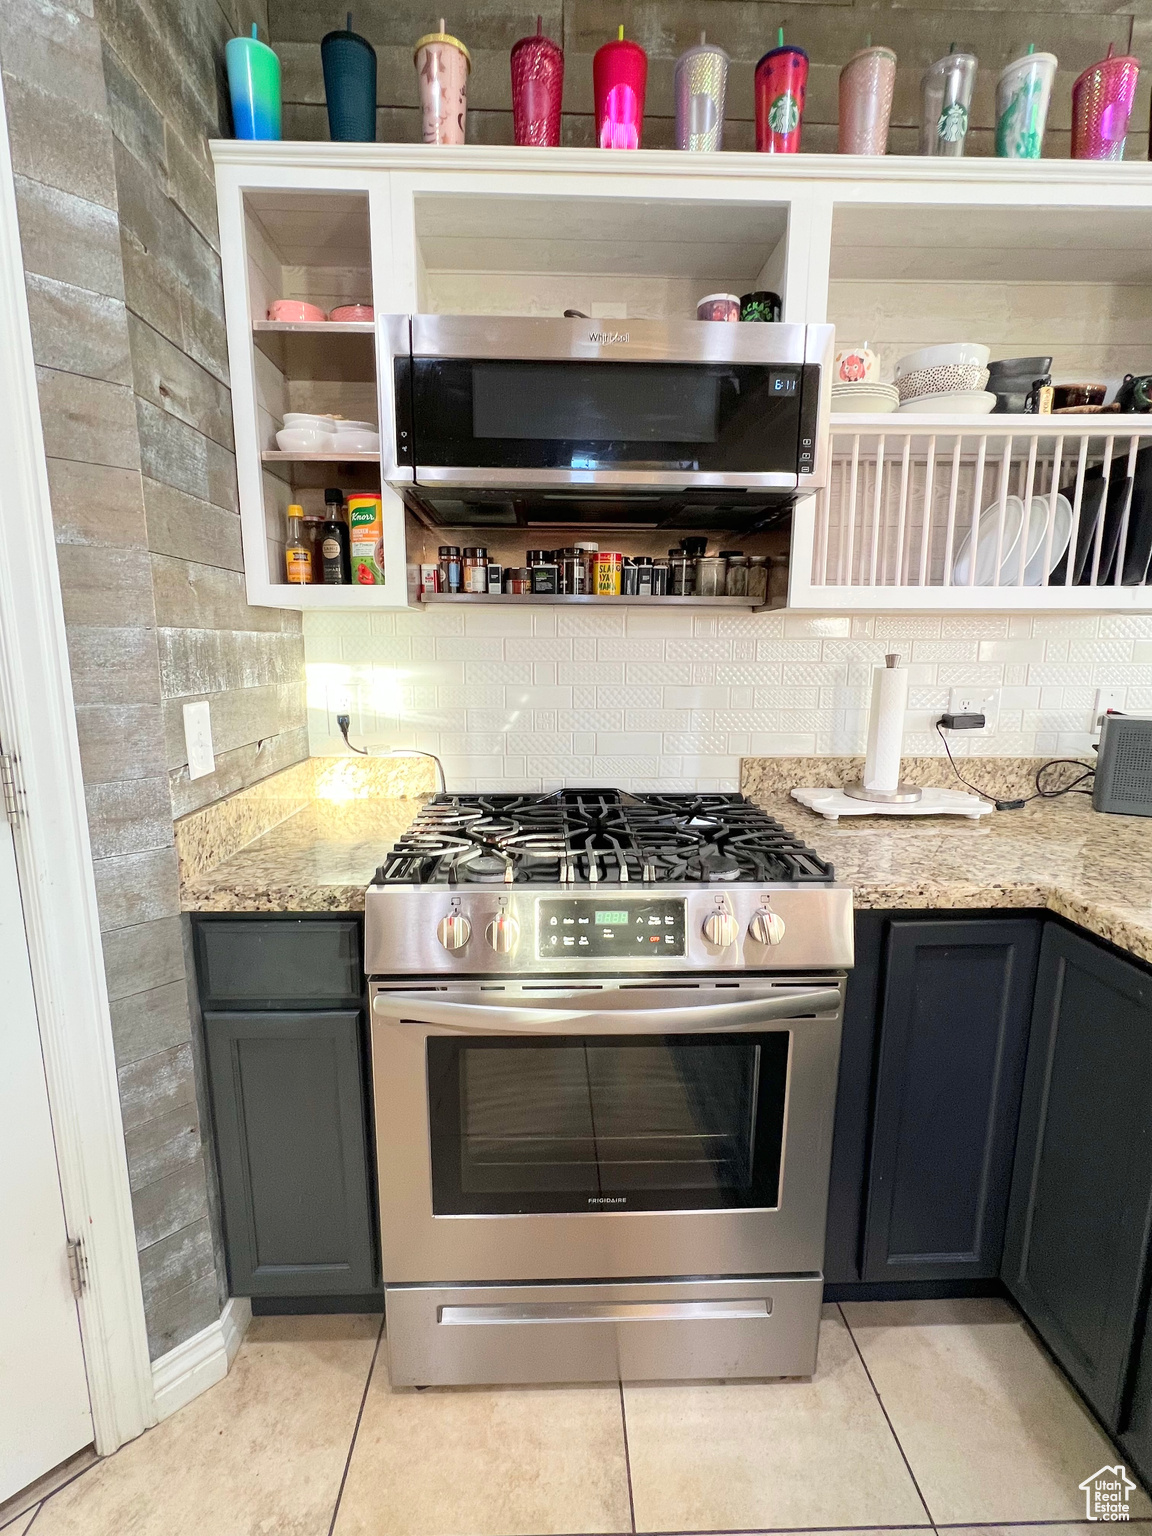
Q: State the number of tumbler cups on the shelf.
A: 11